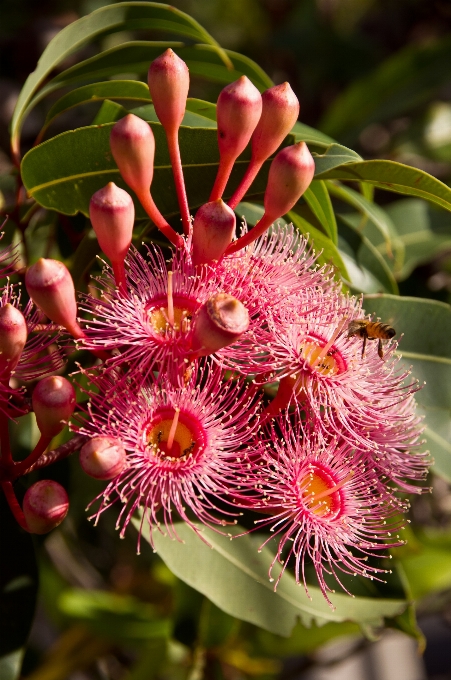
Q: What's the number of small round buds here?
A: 13